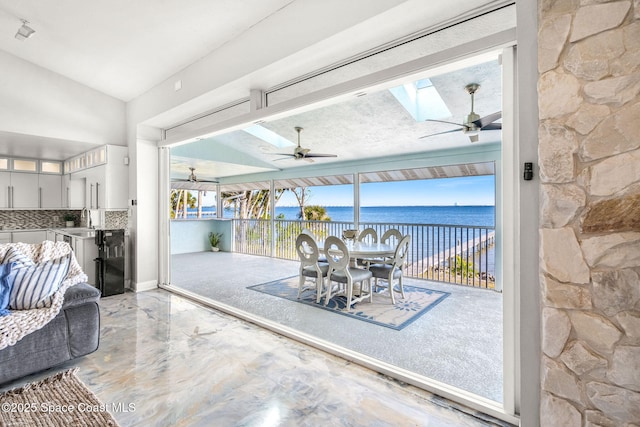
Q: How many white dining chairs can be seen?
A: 6